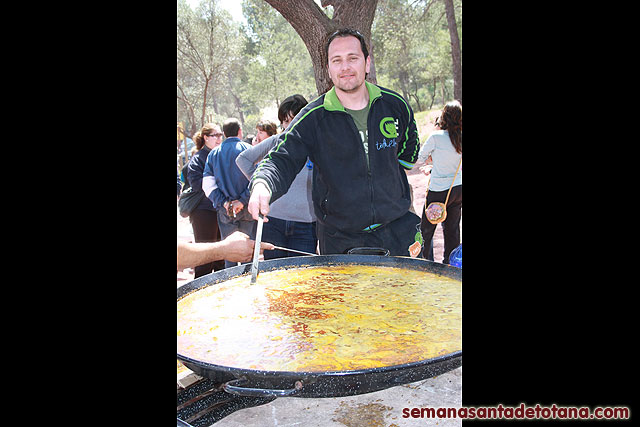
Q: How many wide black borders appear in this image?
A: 2